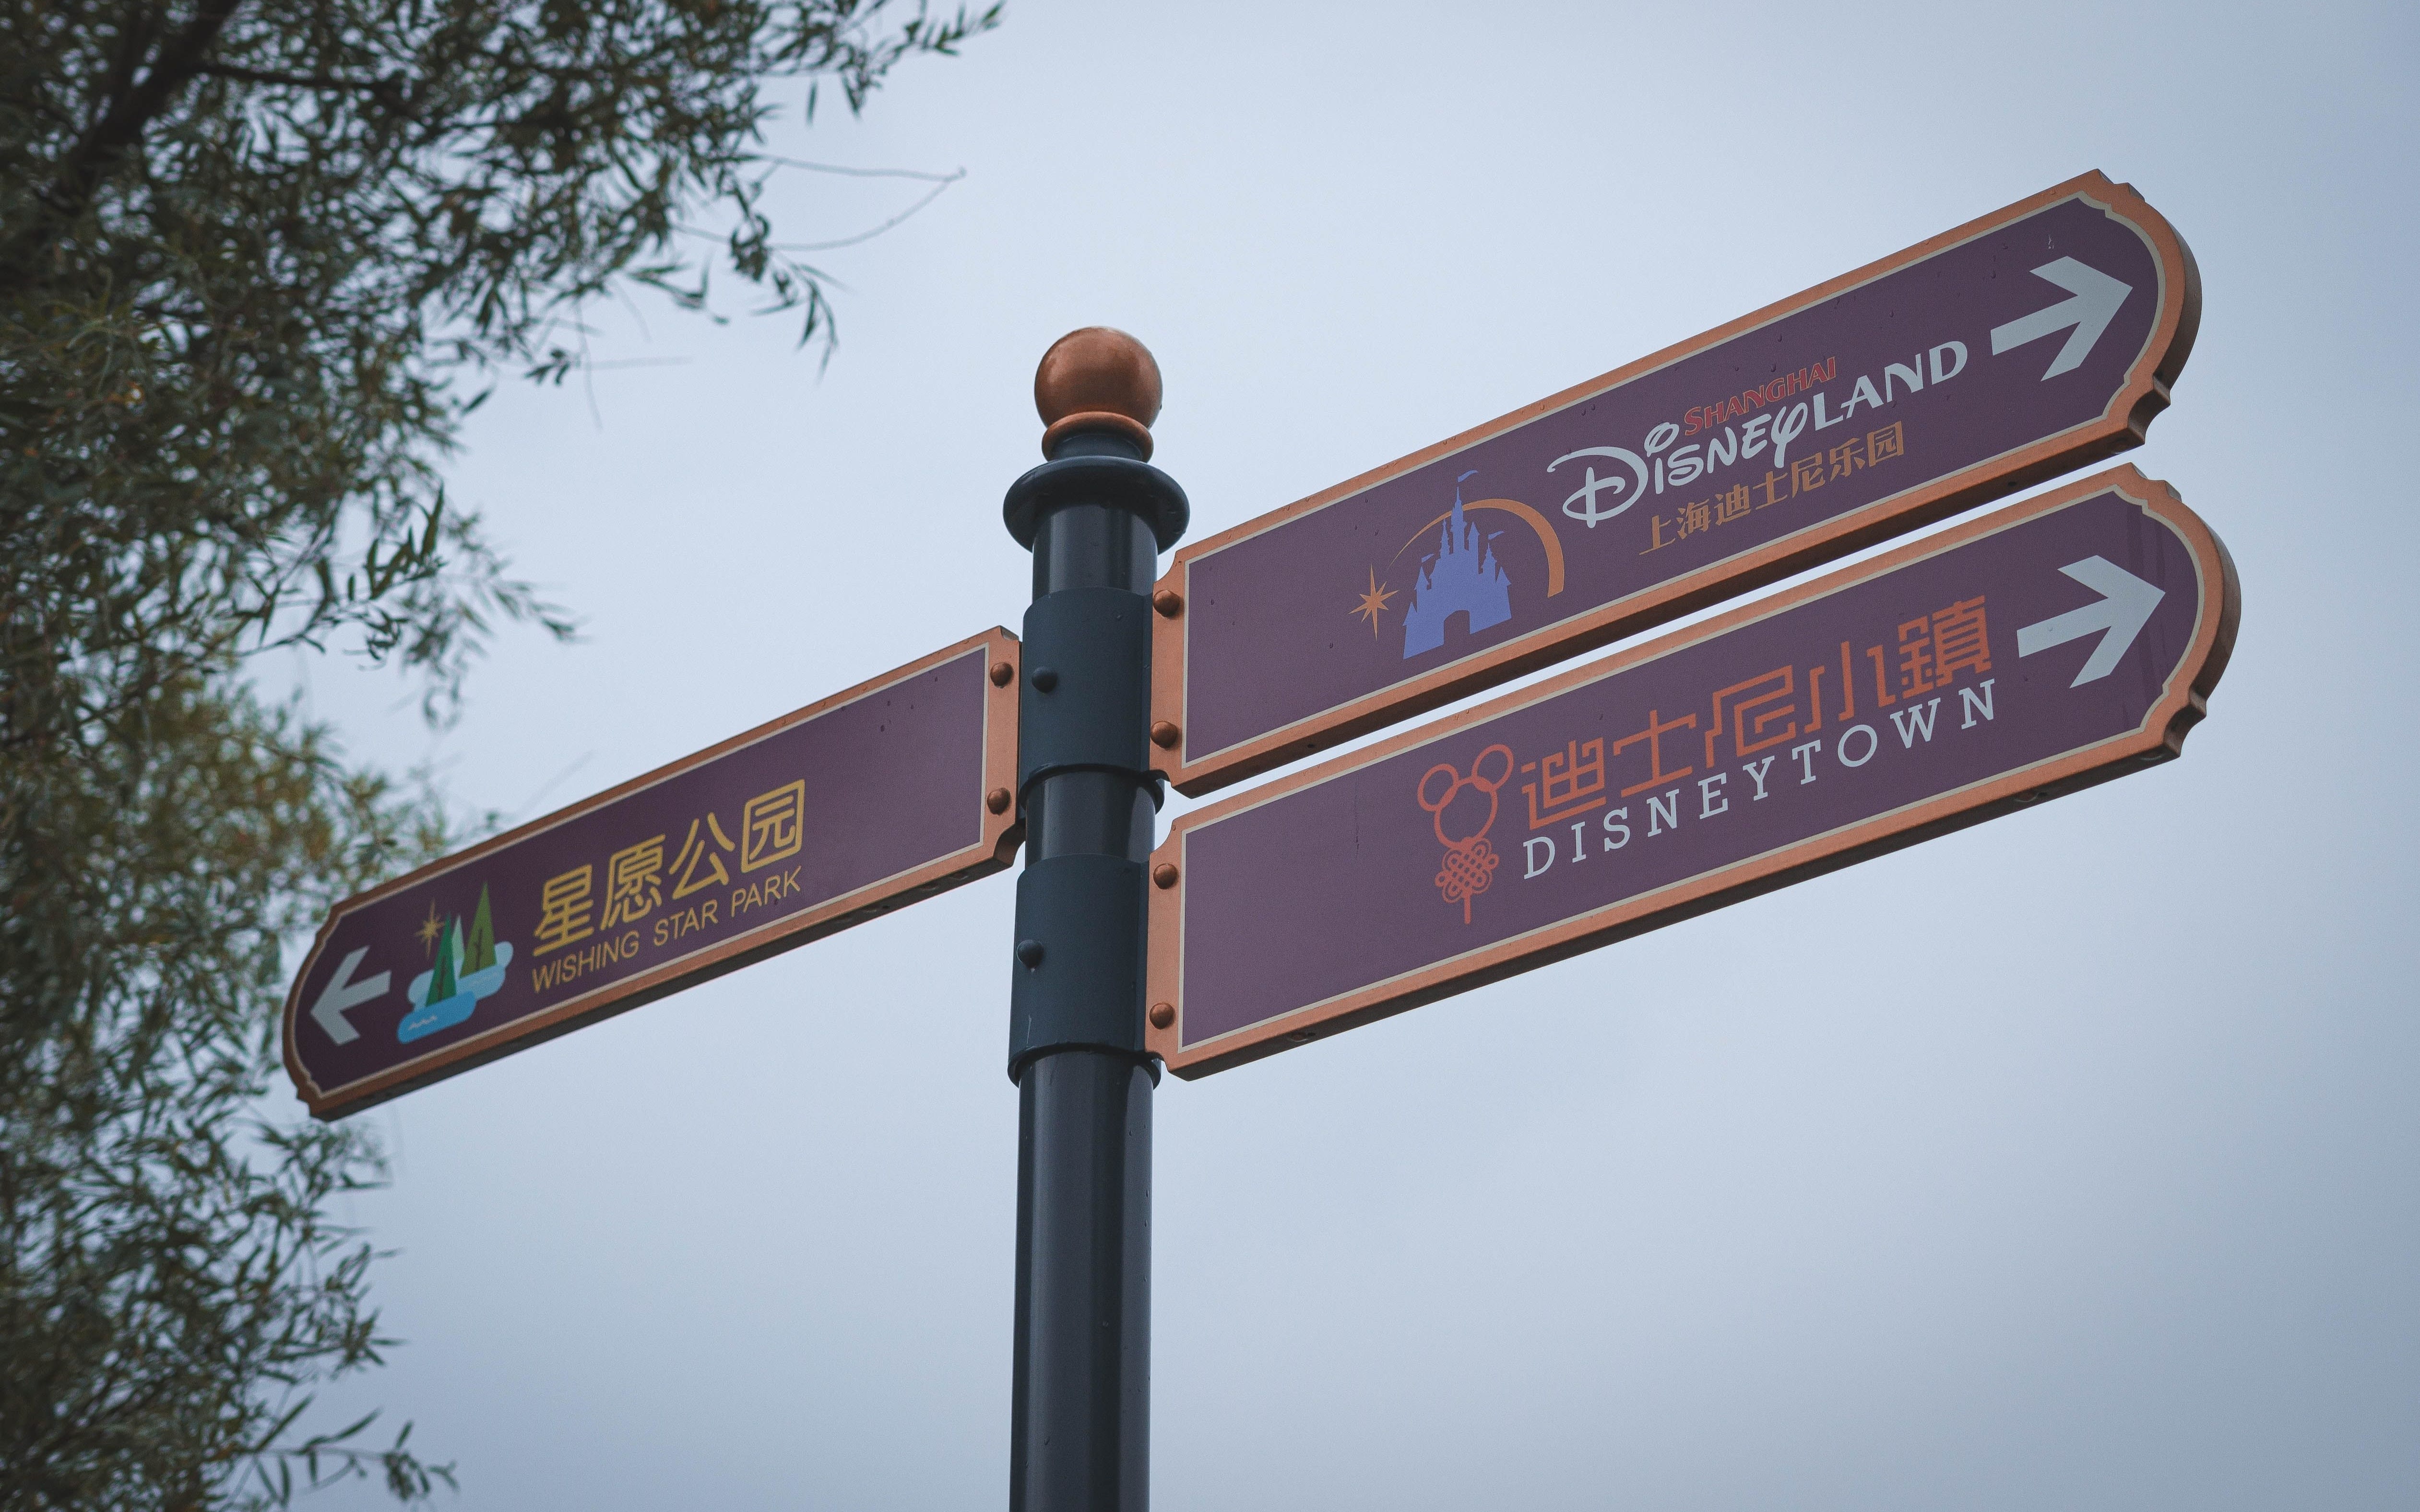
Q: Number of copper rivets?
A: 6